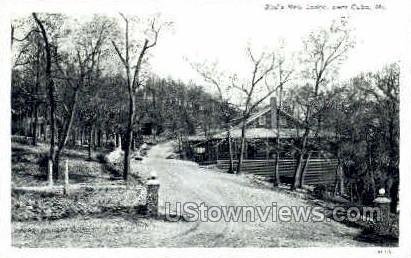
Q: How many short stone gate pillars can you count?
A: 2